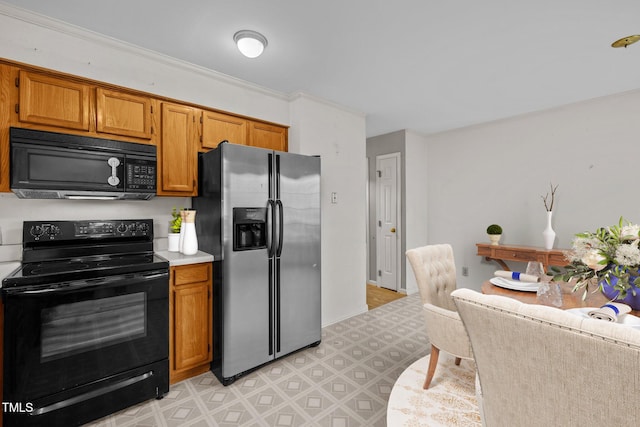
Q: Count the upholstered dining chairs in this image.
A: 2